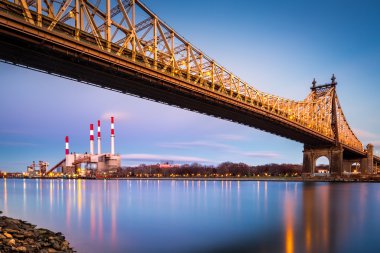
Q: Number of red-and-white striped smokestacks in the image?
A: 4